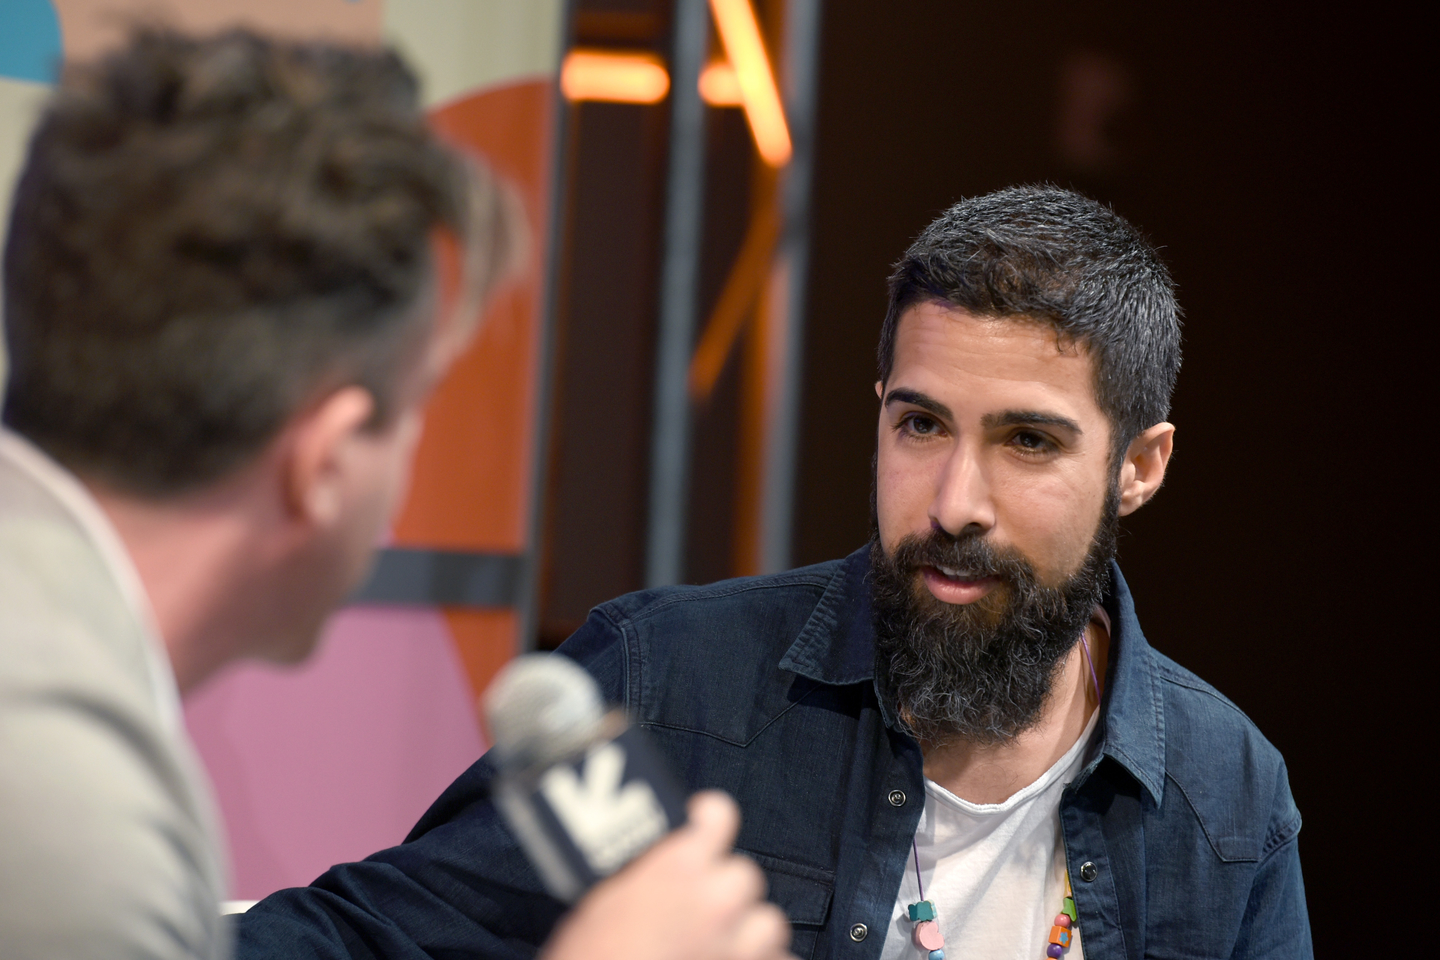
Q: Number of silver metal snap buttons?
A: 3